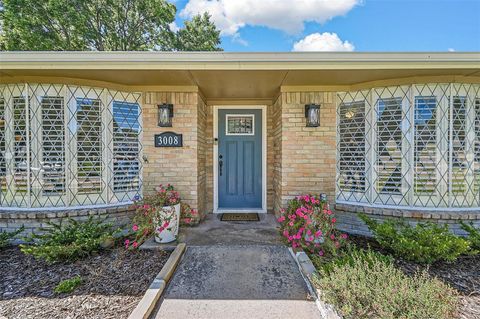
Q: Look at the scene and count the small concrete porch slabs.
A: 1